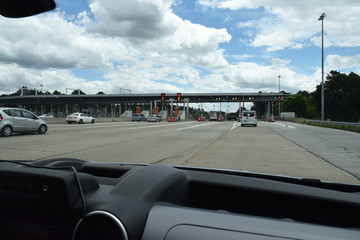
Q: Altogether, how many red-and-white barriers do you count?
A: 4